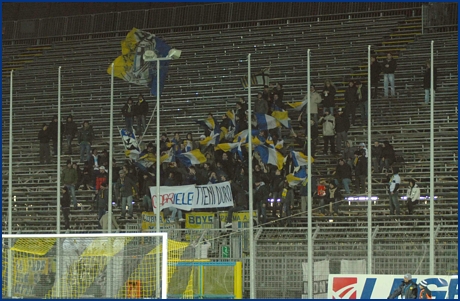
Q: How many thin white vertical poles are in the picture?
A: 8